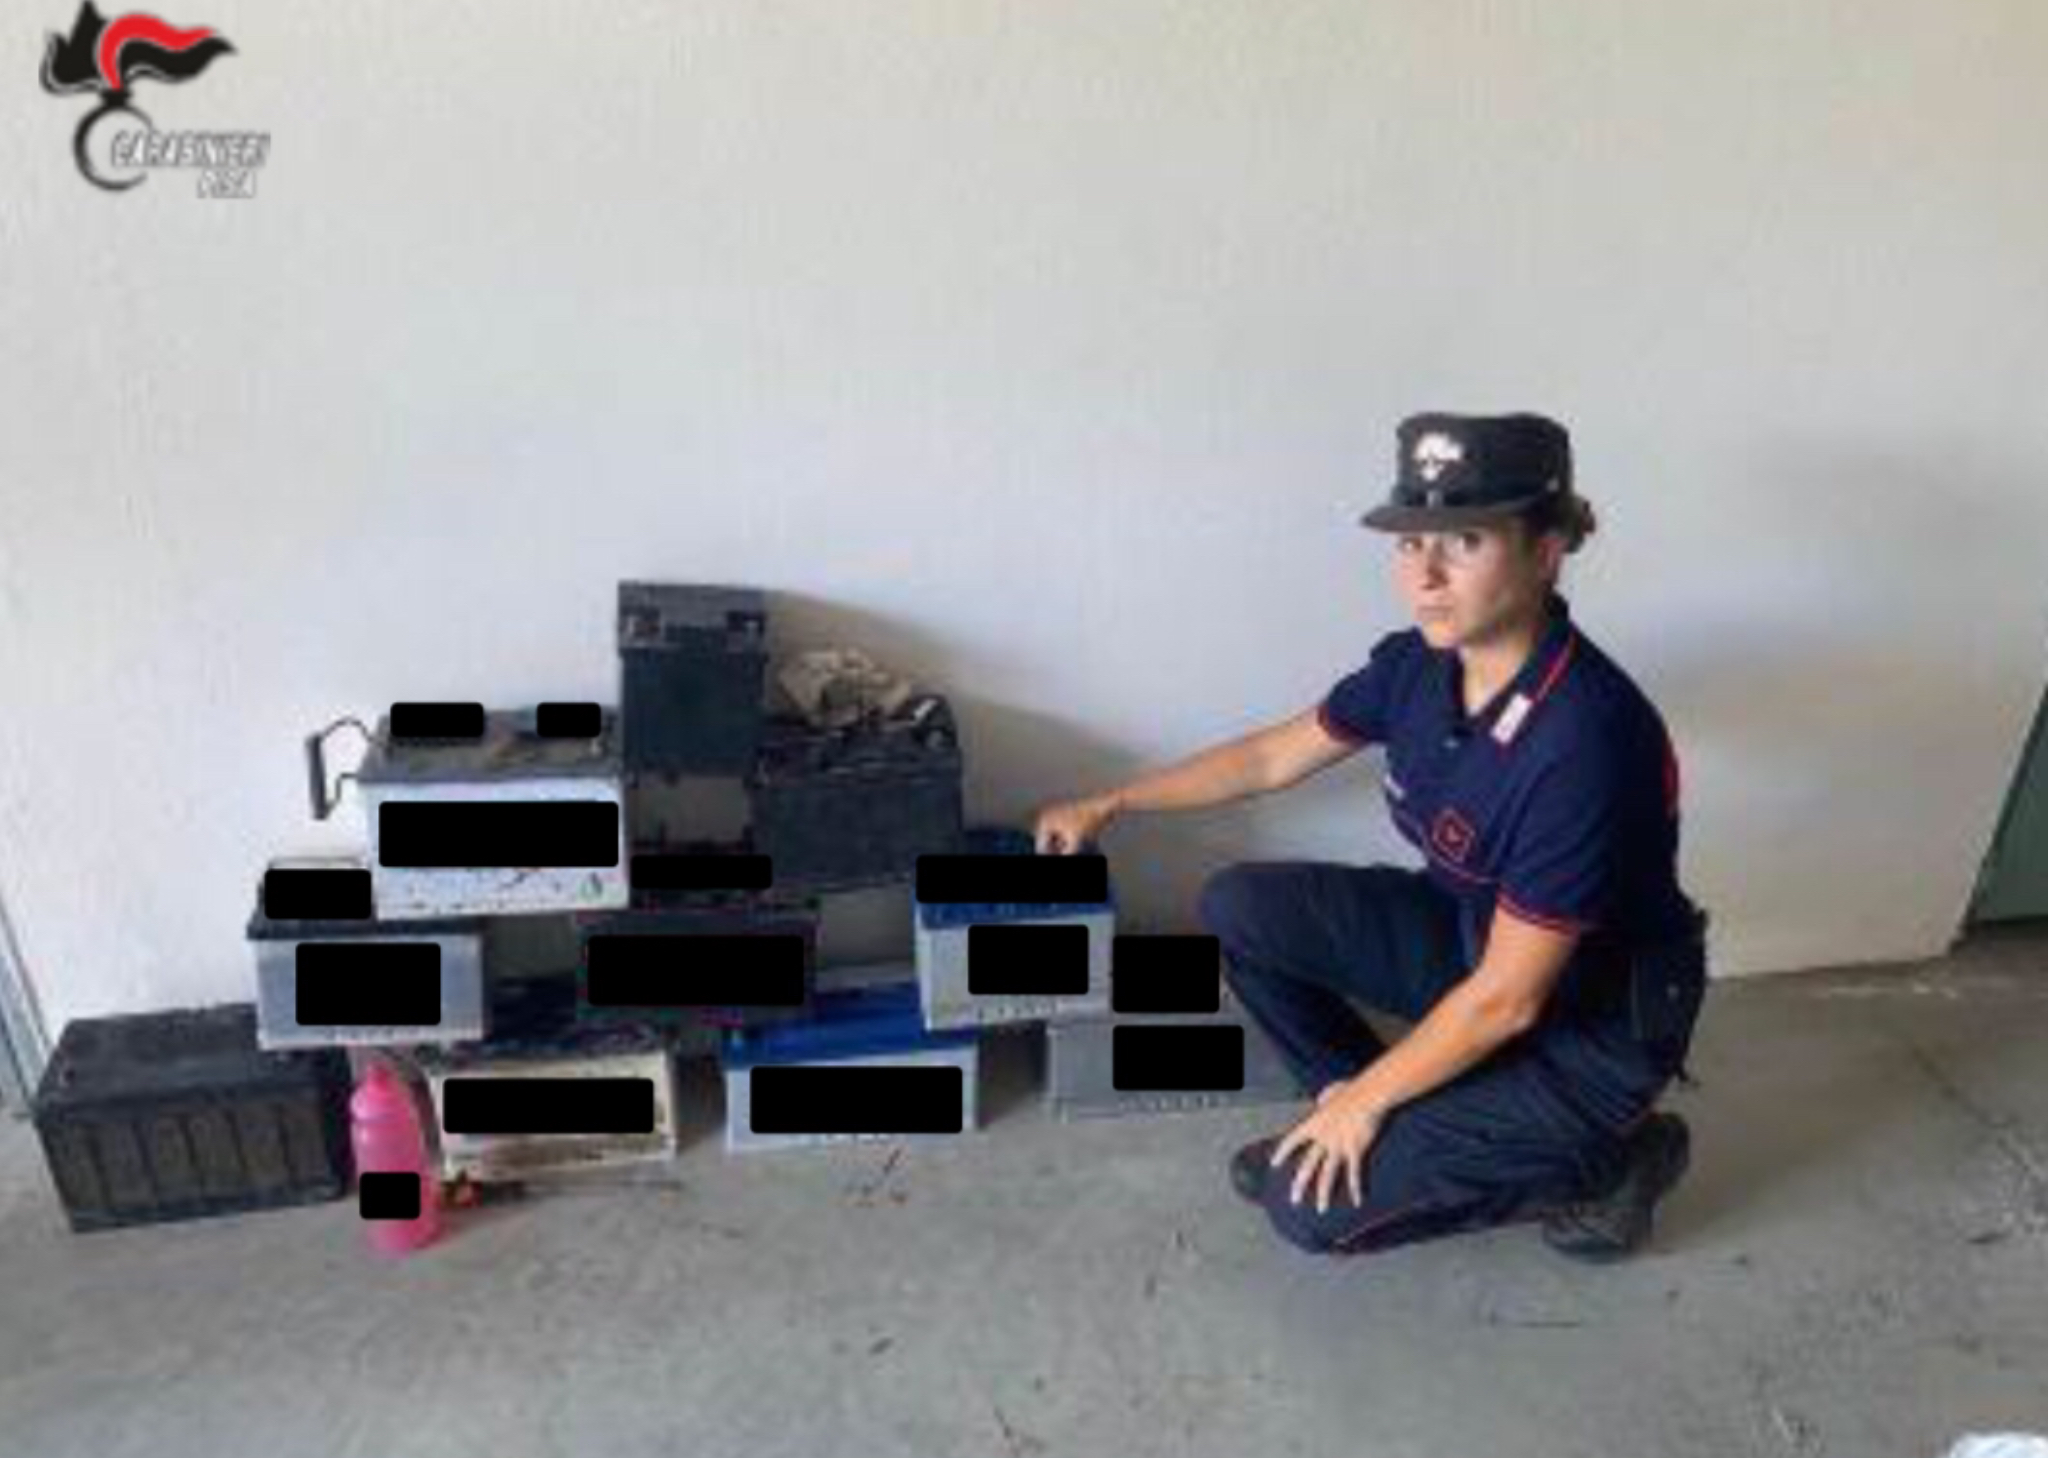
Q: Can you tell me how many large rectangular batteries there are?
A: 10